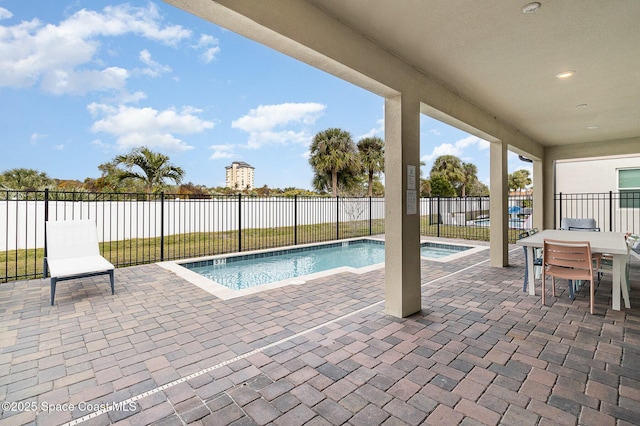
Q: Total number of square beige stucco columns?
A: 3